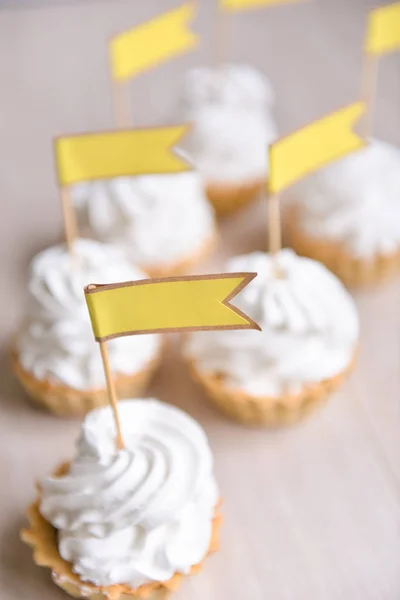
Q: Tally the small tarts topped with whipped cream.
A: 6